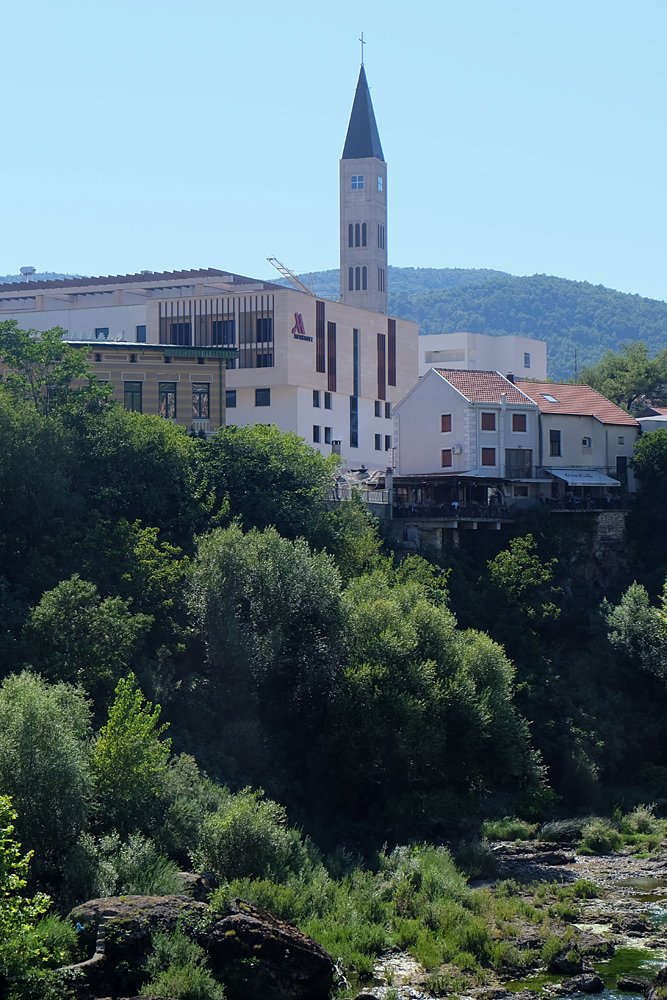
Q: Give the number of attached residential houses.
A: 2